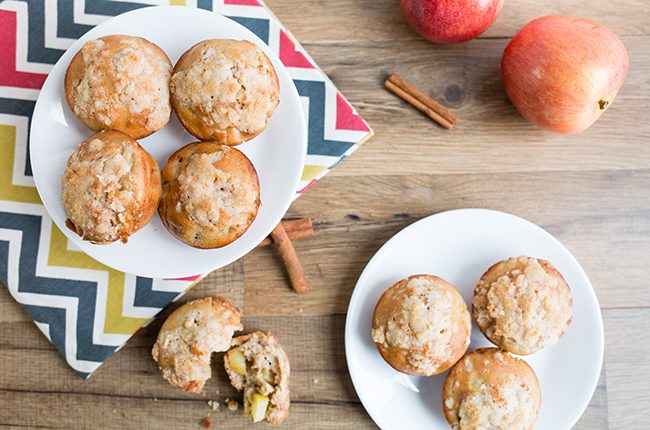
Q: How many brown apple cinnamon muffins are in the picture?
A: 8